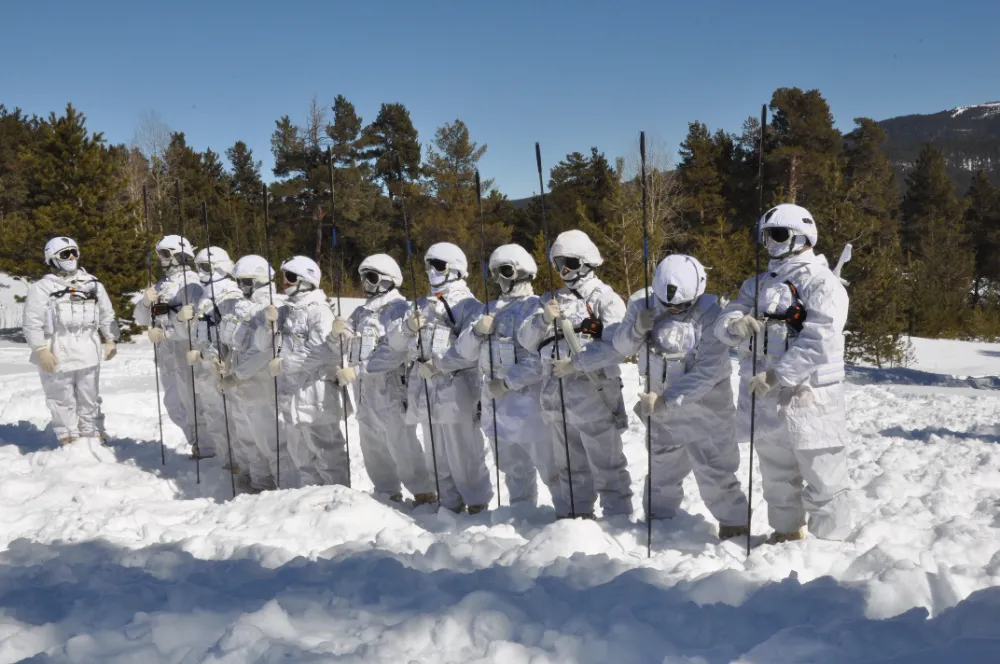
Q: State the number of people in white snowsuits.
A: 11